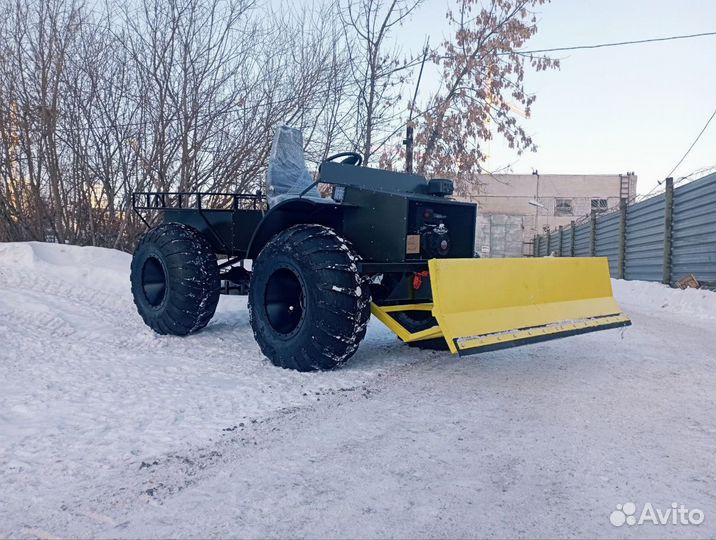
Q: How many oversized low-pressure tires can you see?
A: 3